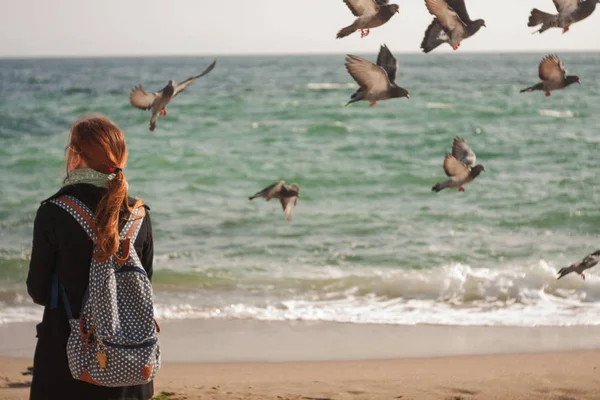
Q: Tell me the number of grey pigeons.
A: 9